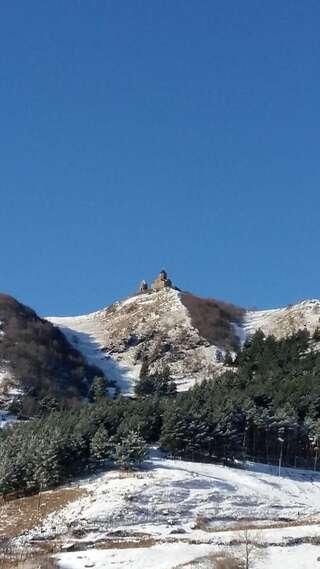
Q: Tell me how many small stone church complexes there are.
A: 1